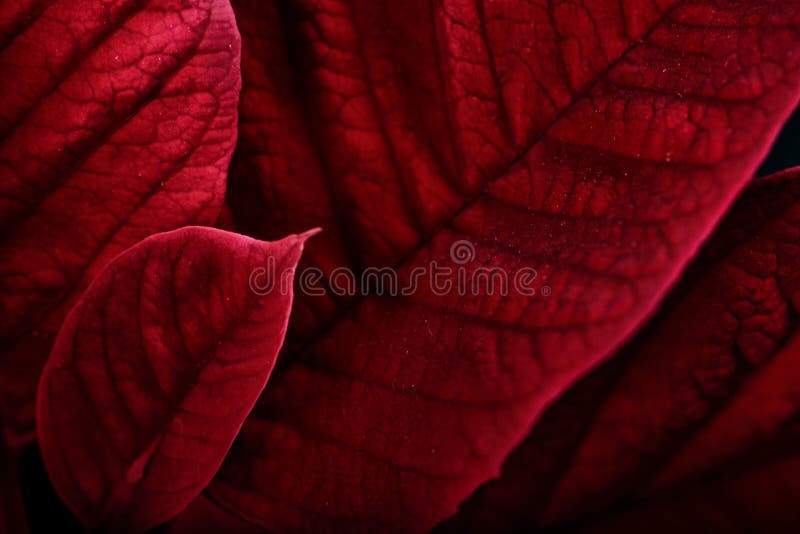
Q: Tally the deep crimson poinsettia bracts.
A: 4